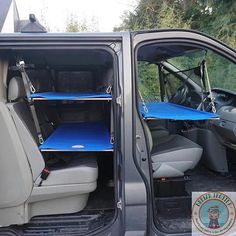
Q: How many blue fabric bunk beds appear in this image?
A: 3